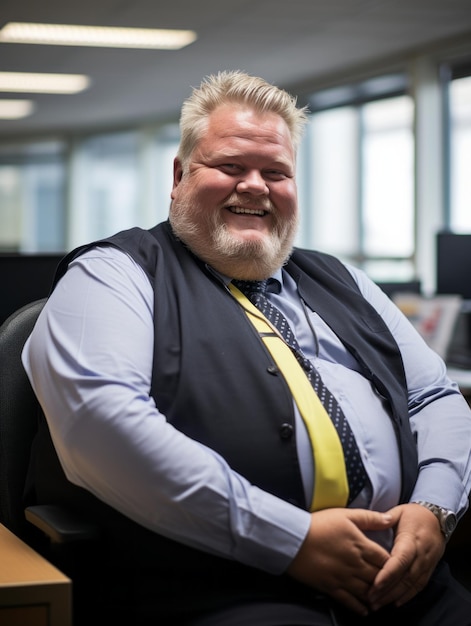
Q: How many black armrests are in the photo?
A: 1